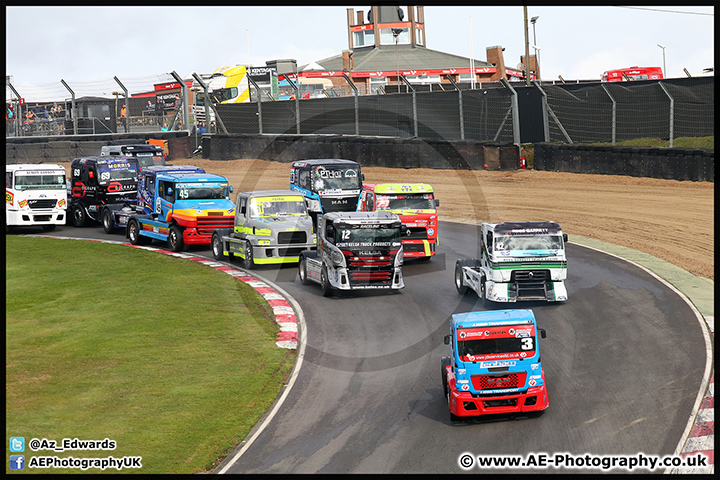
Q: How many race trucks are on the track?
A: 11